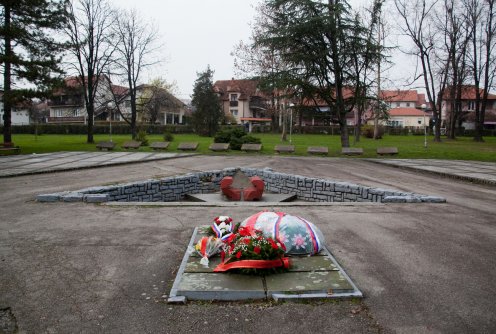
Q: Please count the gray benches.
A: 10